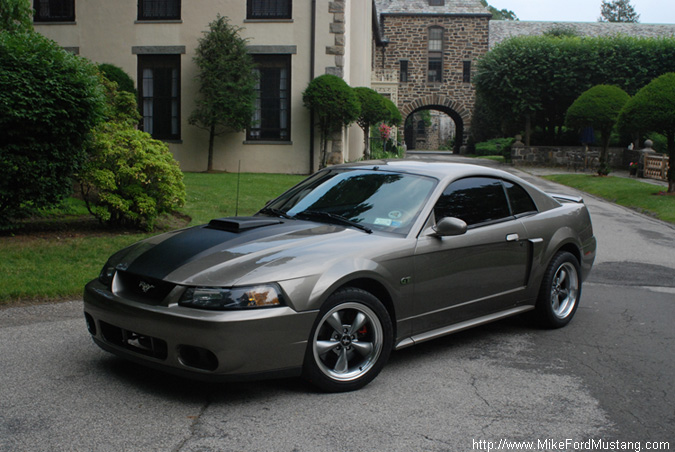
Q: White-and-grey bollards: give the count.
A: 0